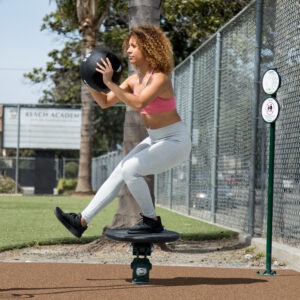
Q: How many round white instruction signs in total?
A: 2